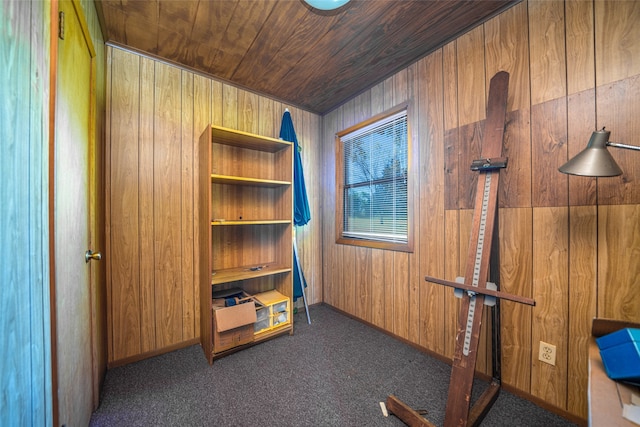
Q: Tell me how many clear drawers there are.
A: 4